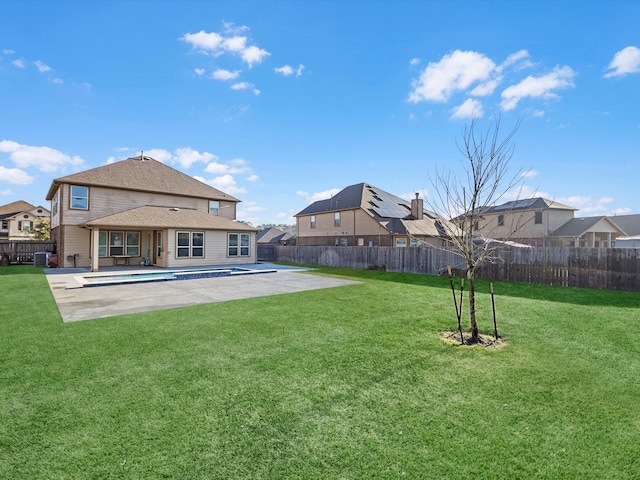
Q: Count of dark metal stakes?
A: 3